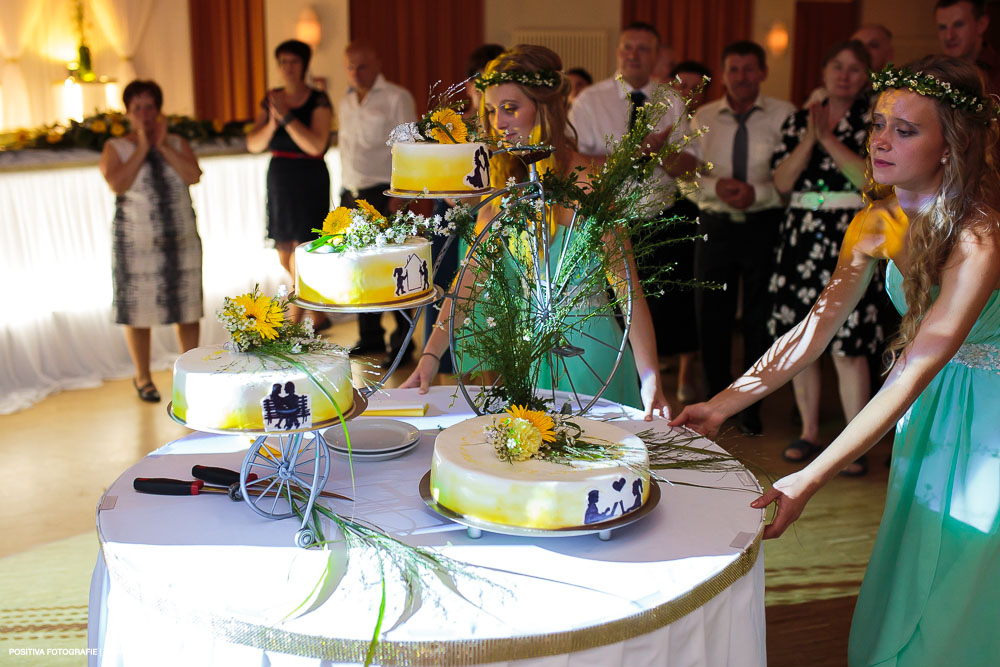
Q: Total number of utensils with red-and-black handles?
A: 2